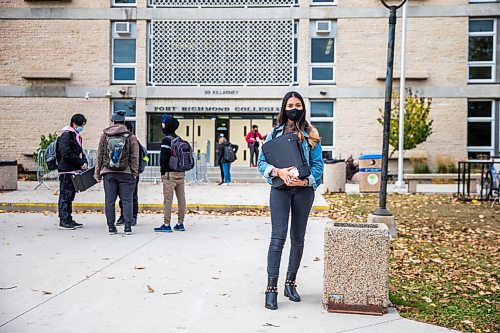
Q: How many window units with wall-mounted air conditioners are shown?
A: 2